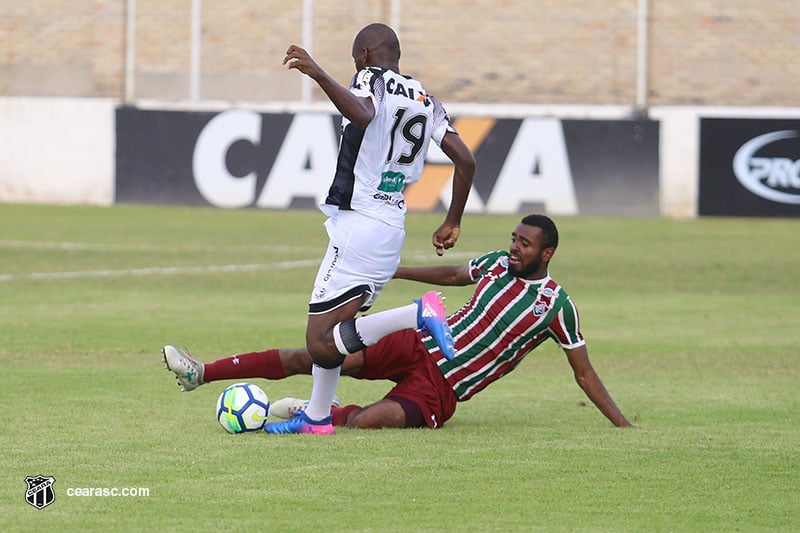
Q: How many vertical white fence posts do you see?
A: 5